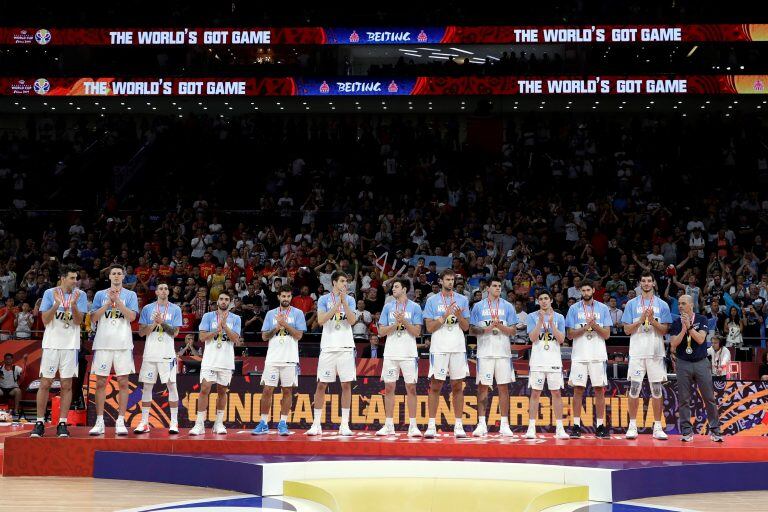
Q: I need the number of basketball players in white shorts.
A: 12